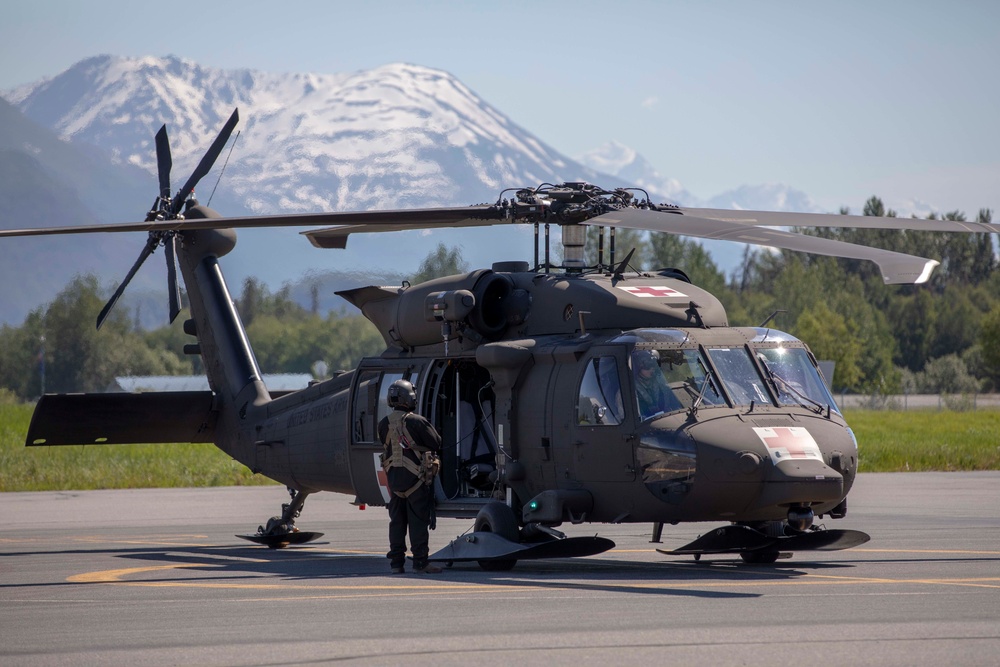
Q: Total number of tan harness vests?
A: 1